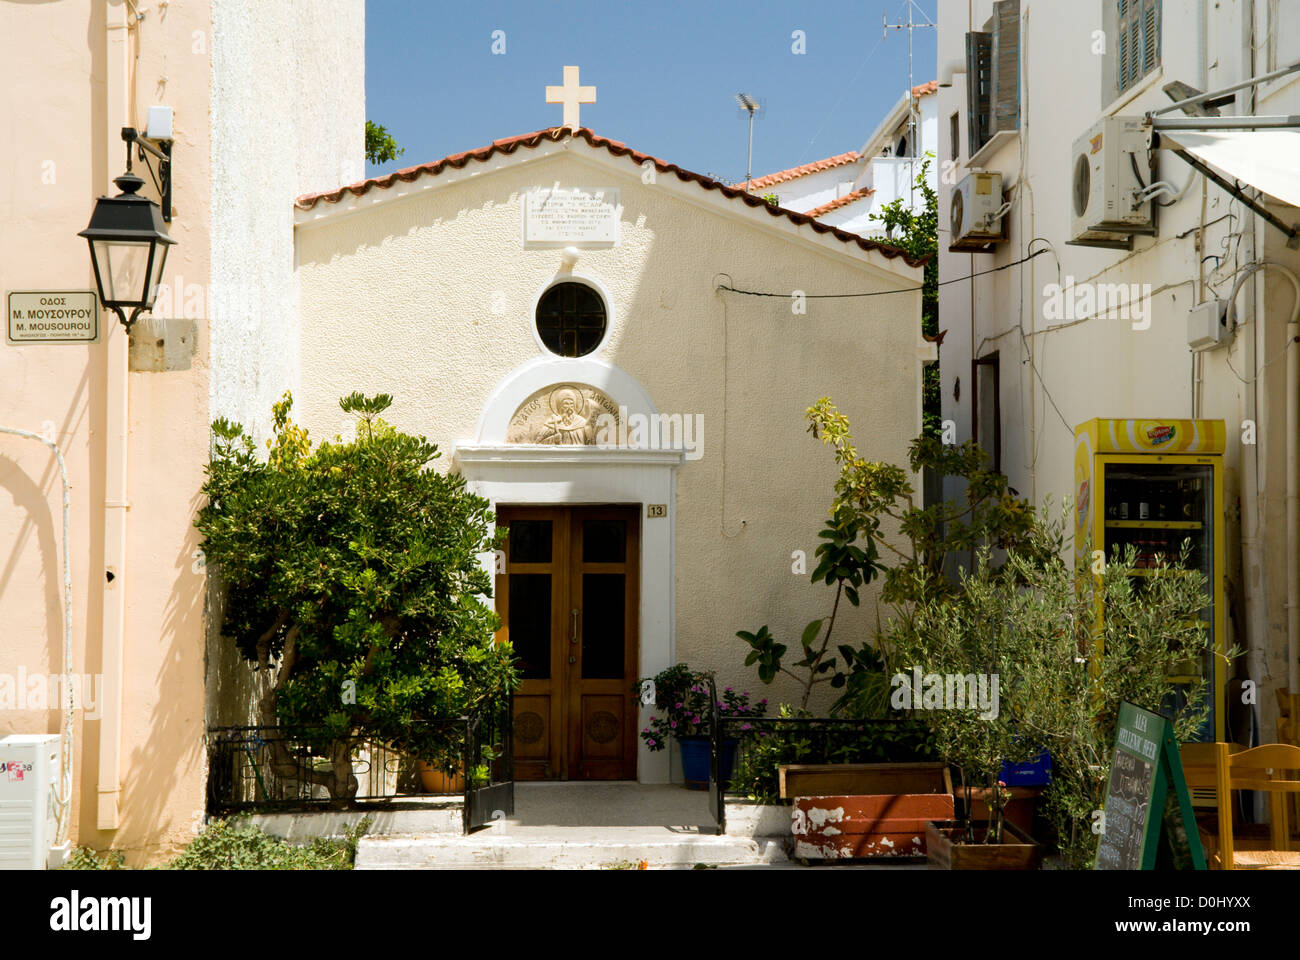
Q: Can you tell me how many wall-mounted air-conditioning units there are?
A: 2